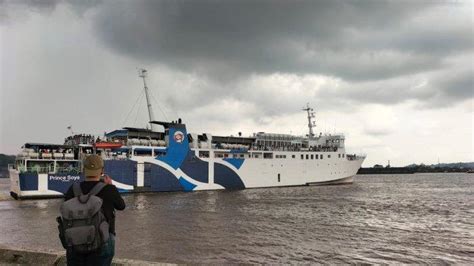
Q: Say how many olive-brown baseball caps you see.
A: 1